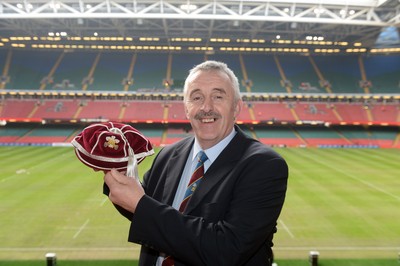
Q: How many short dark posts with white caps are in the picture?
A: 2